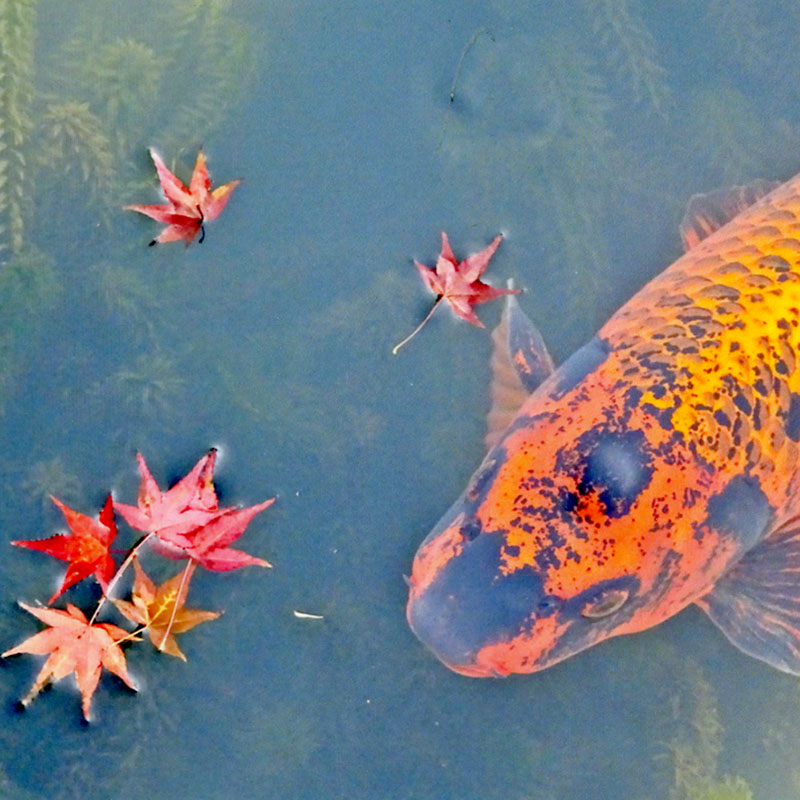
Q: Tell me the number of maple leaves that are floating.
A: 7